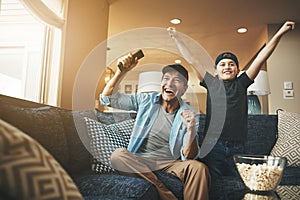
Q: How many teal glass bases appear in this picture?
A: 1